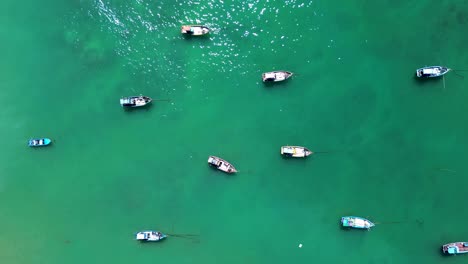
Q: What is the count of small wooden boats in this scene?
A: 10